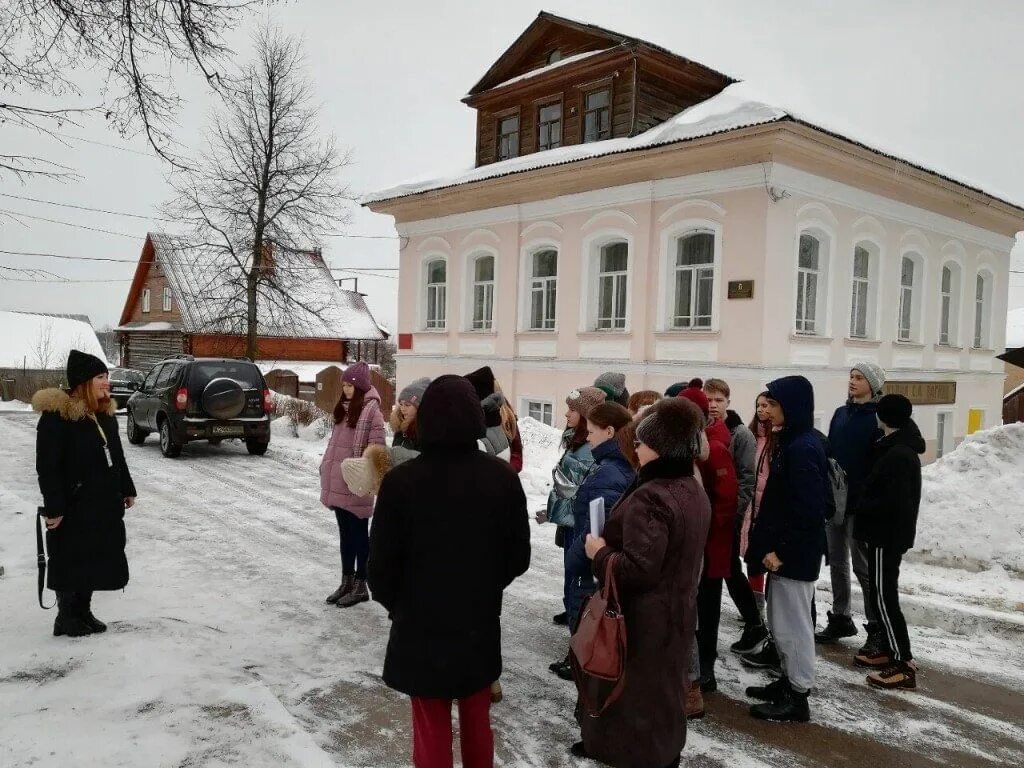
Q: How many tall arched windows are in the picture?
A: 10